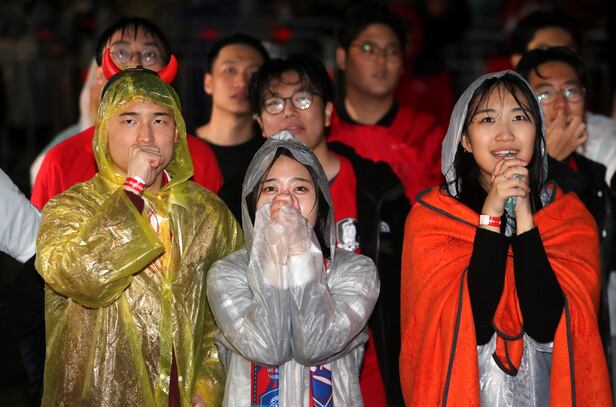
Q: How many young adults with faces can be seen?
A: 9